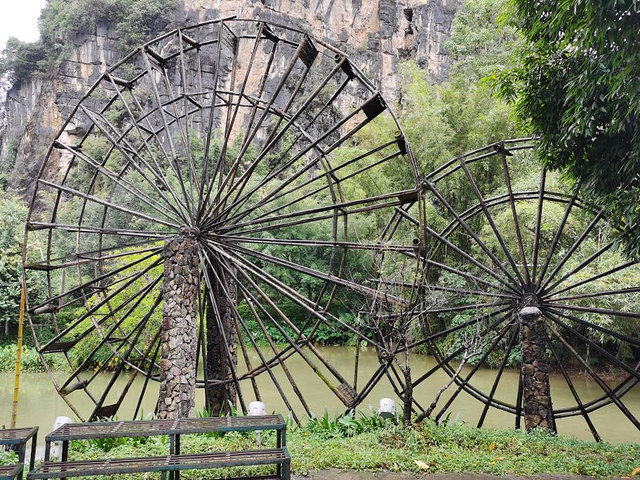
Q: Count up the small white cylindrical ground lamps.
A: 3